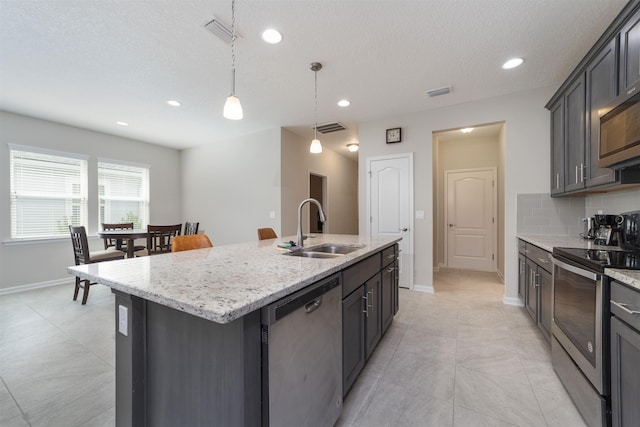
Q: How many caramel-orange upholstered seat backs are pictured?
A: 2